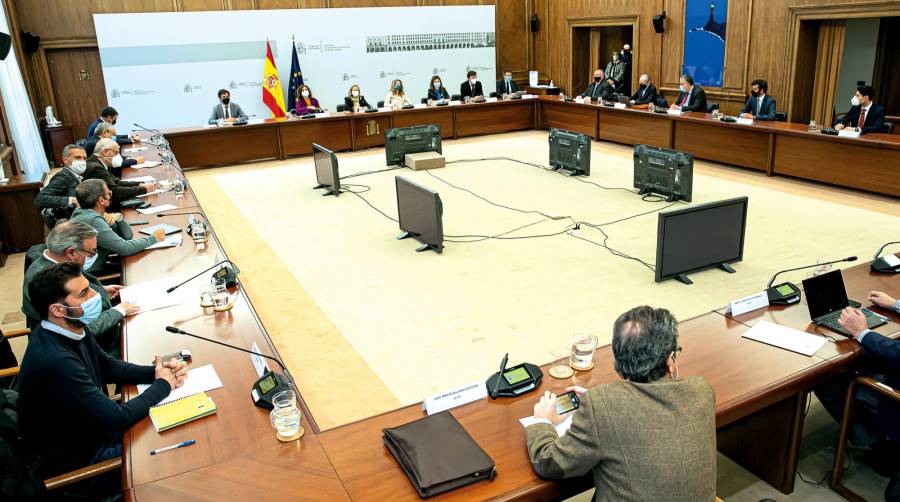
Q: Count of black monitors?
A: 6